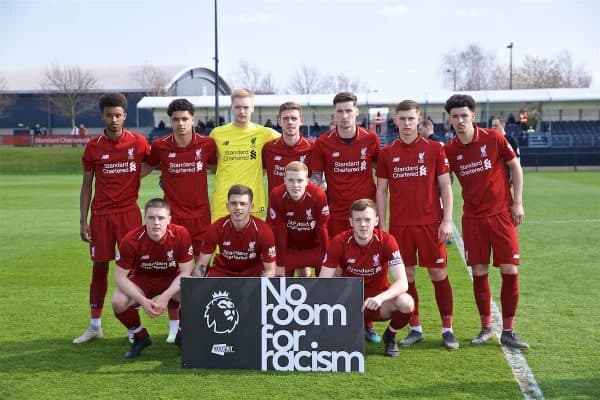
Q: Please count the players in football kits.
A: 11